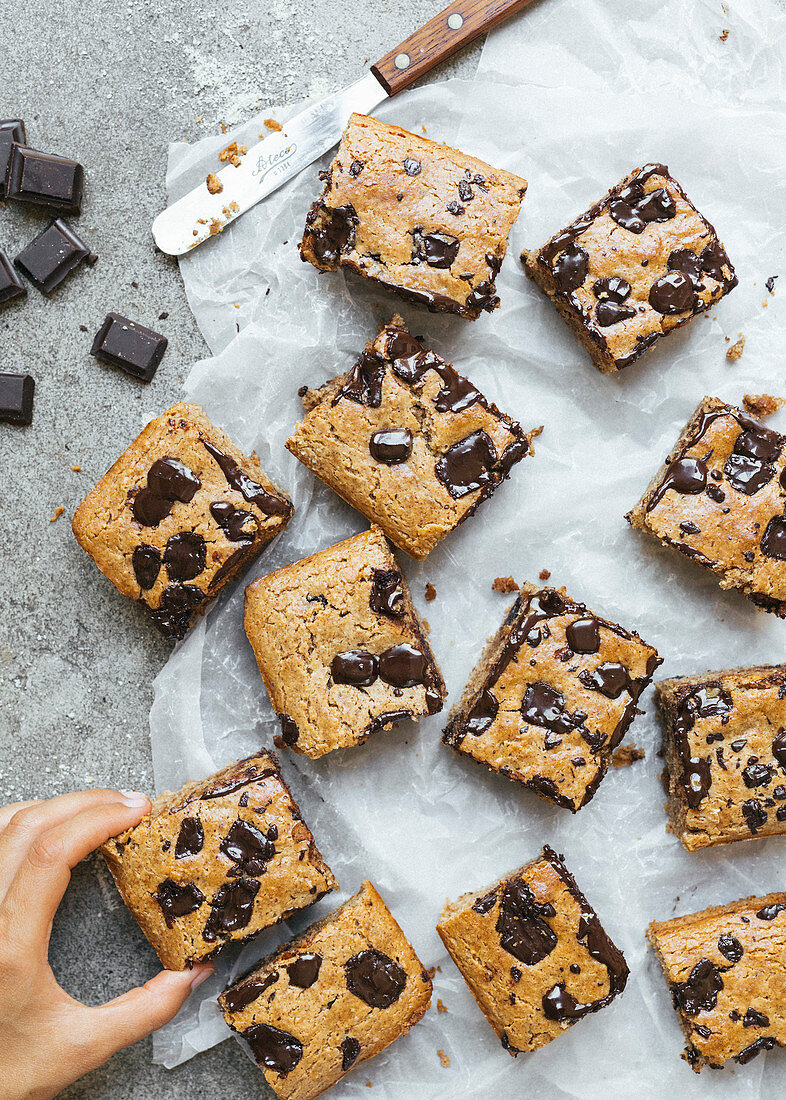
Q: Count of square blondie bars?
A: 12